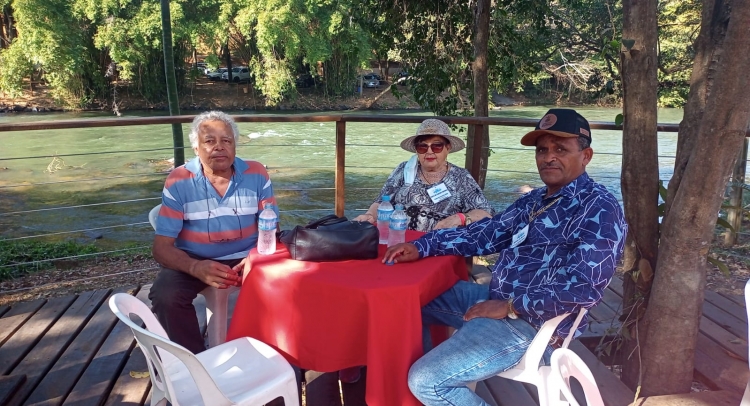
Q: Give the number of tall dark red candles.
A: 0